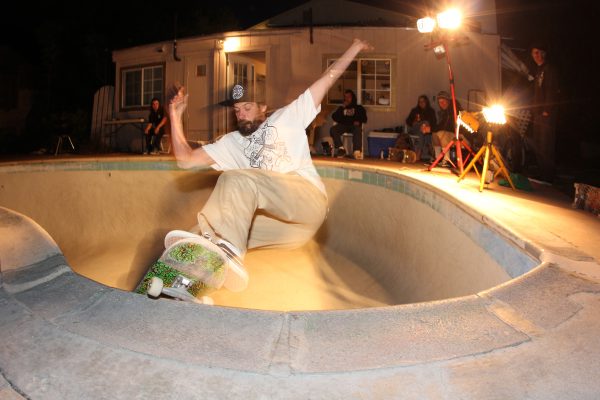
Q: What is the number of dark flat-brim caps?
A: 1